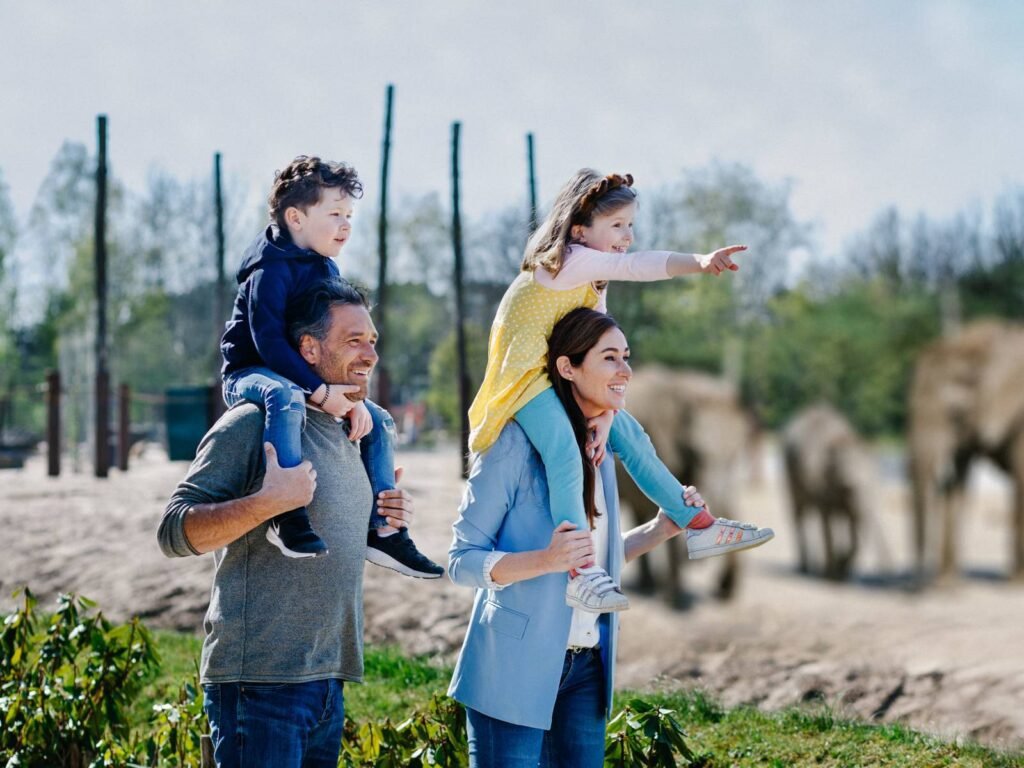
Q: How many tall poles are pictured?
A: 5